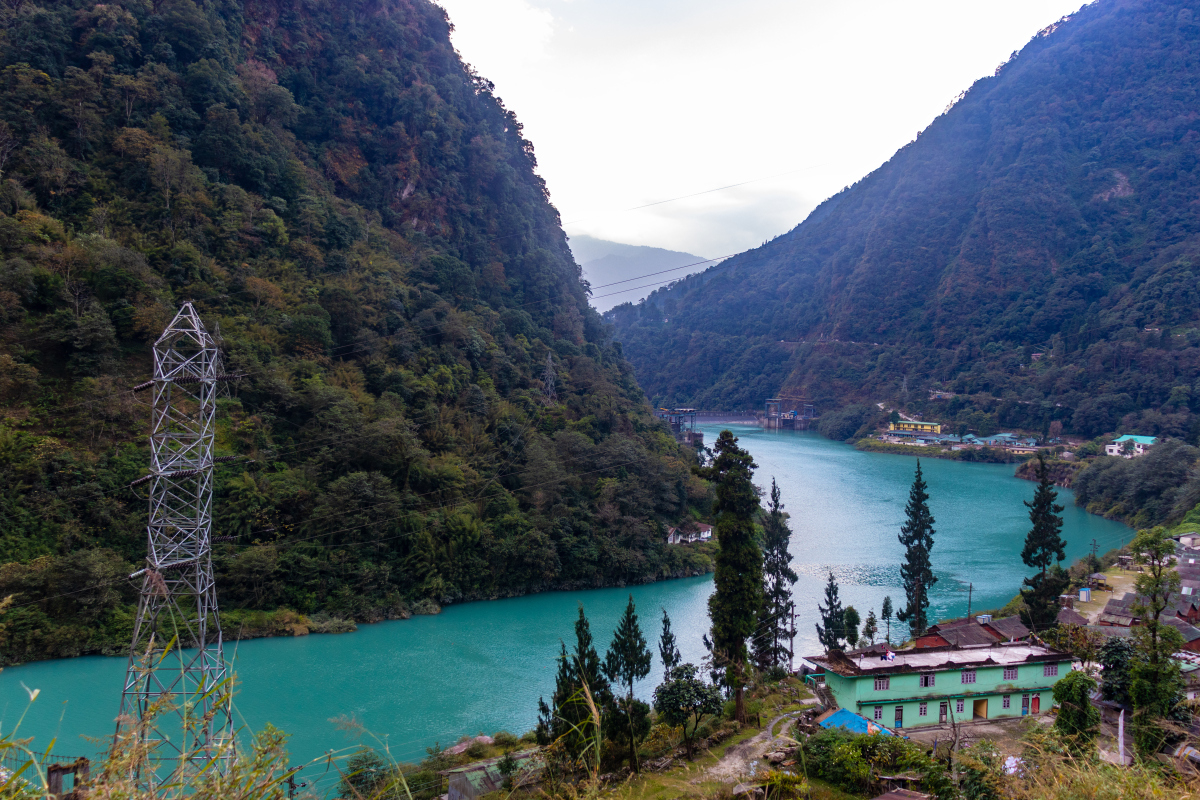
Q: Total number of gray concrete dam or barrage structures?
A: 1